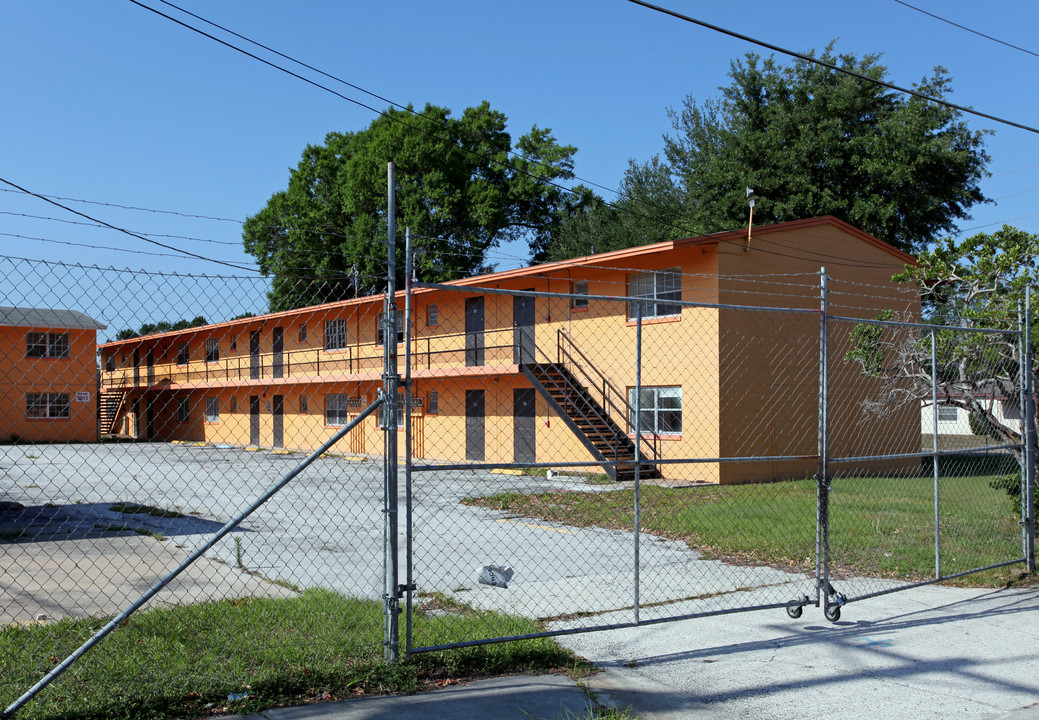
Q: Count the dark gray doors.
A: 12